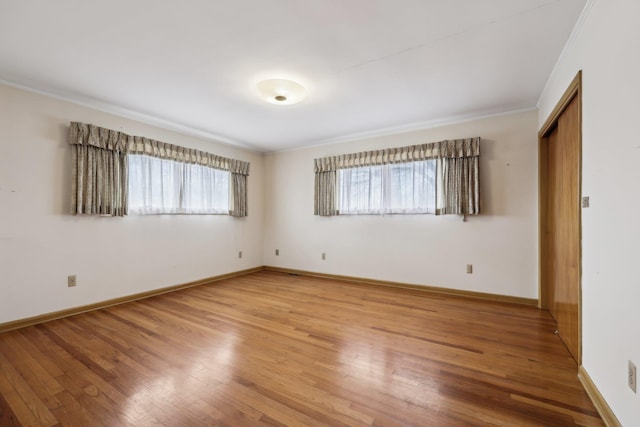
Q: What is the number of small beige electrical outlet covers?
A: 6